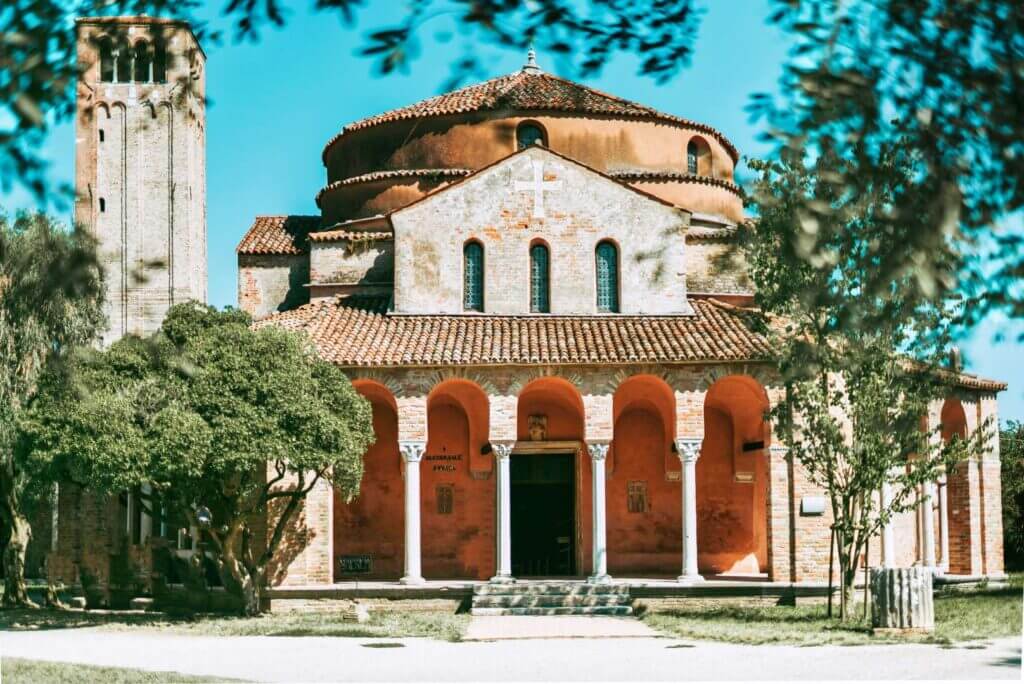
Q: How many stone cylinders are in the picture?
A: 1